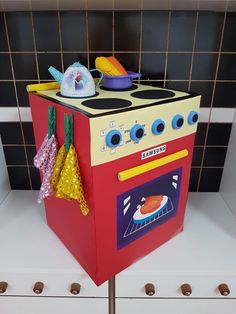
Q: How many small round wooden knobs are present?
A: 6